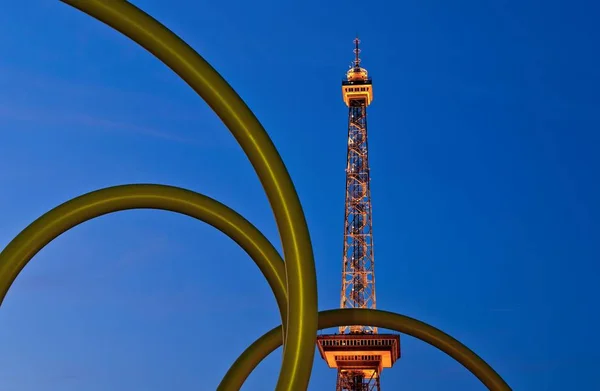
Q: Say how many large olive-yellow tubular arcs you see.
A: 3